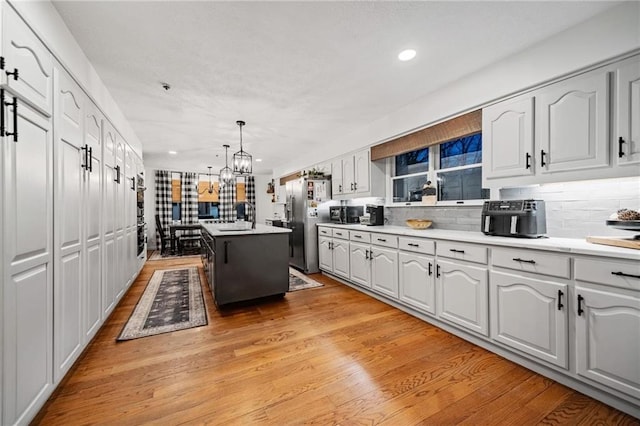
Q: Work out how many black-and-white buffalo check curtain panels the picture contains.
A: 4